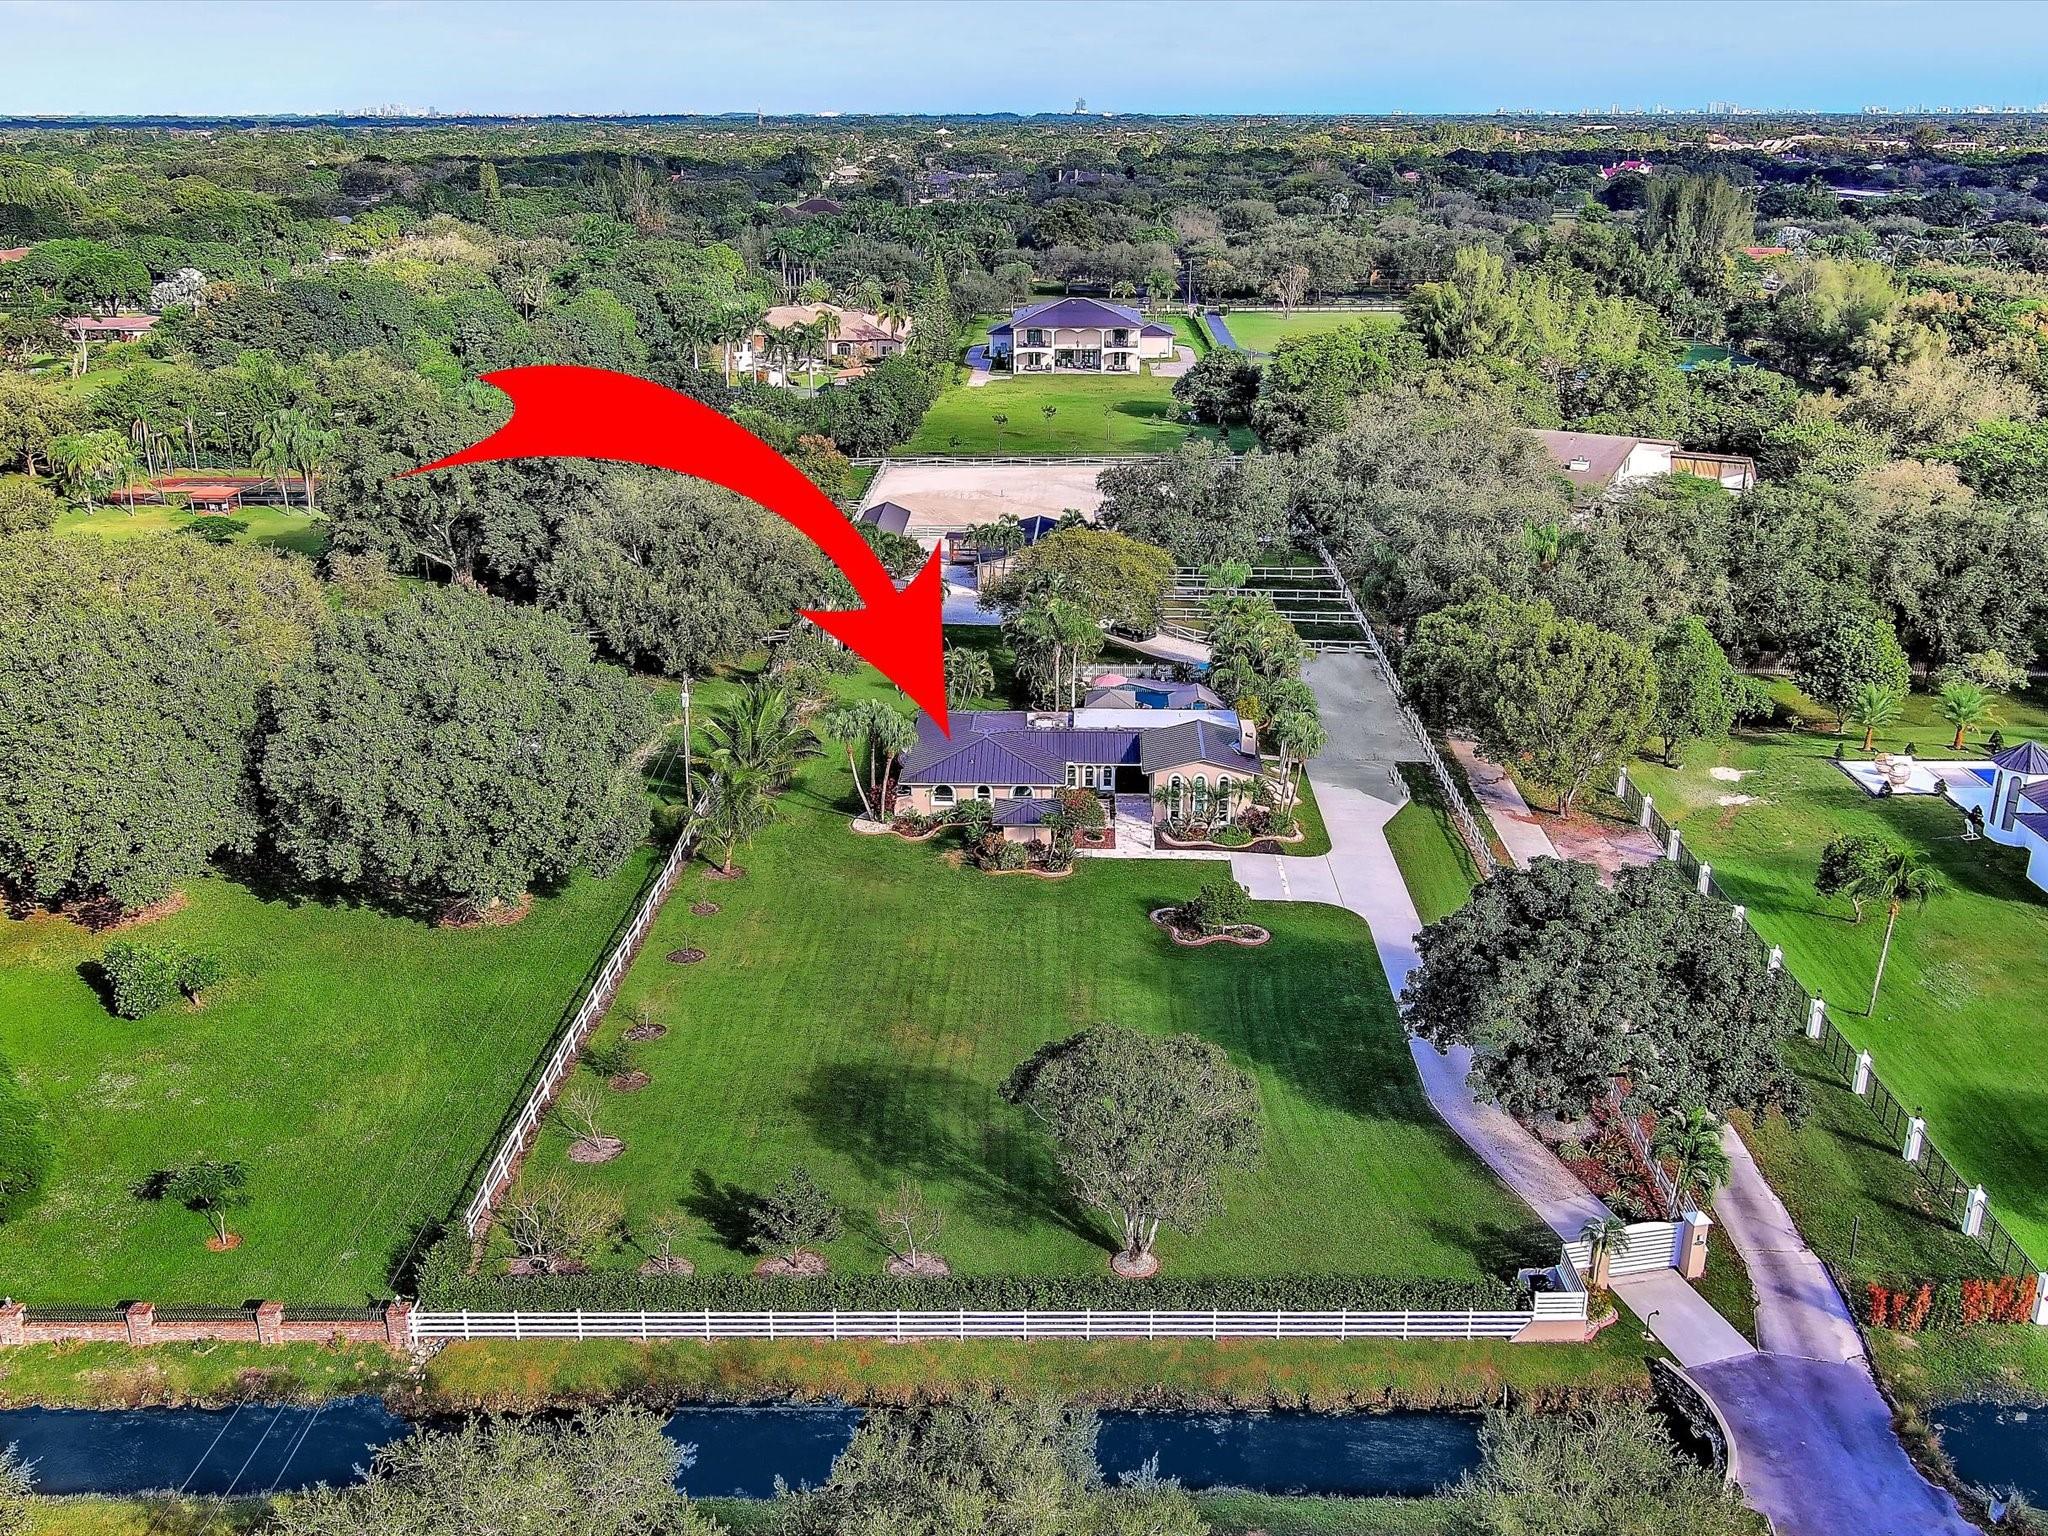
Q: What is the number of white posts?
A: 11